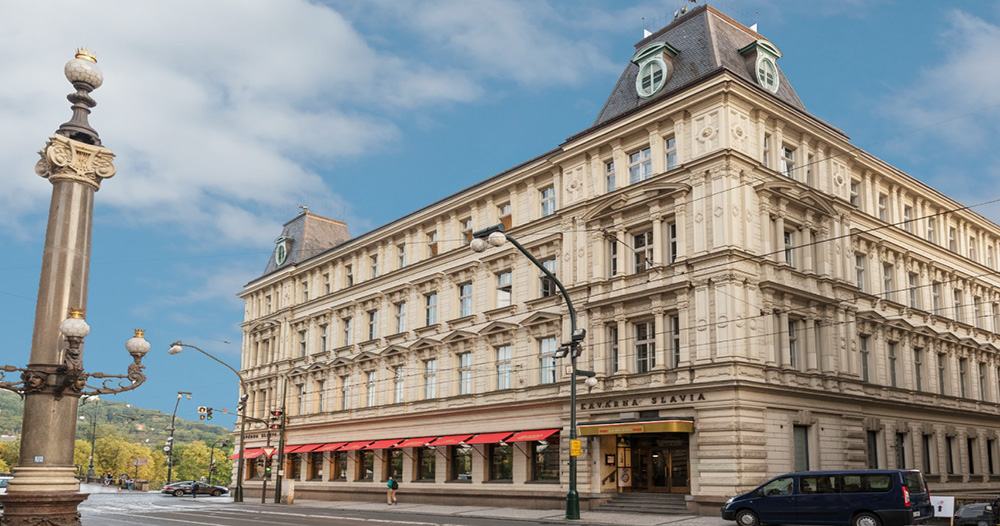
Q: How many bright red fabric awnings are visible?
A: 10